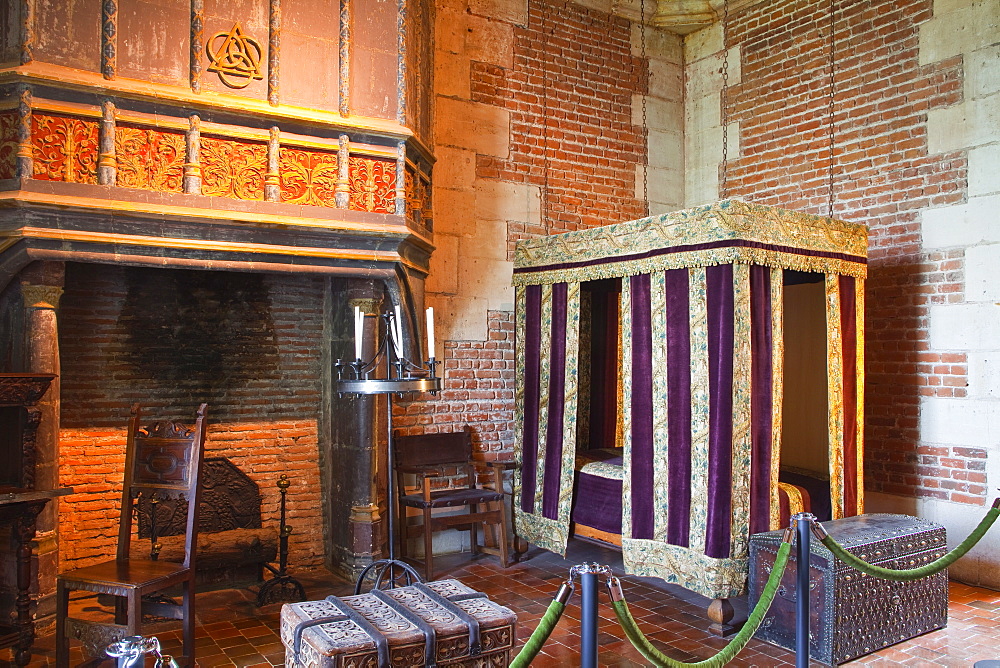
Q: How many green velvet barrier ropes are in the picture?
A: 3